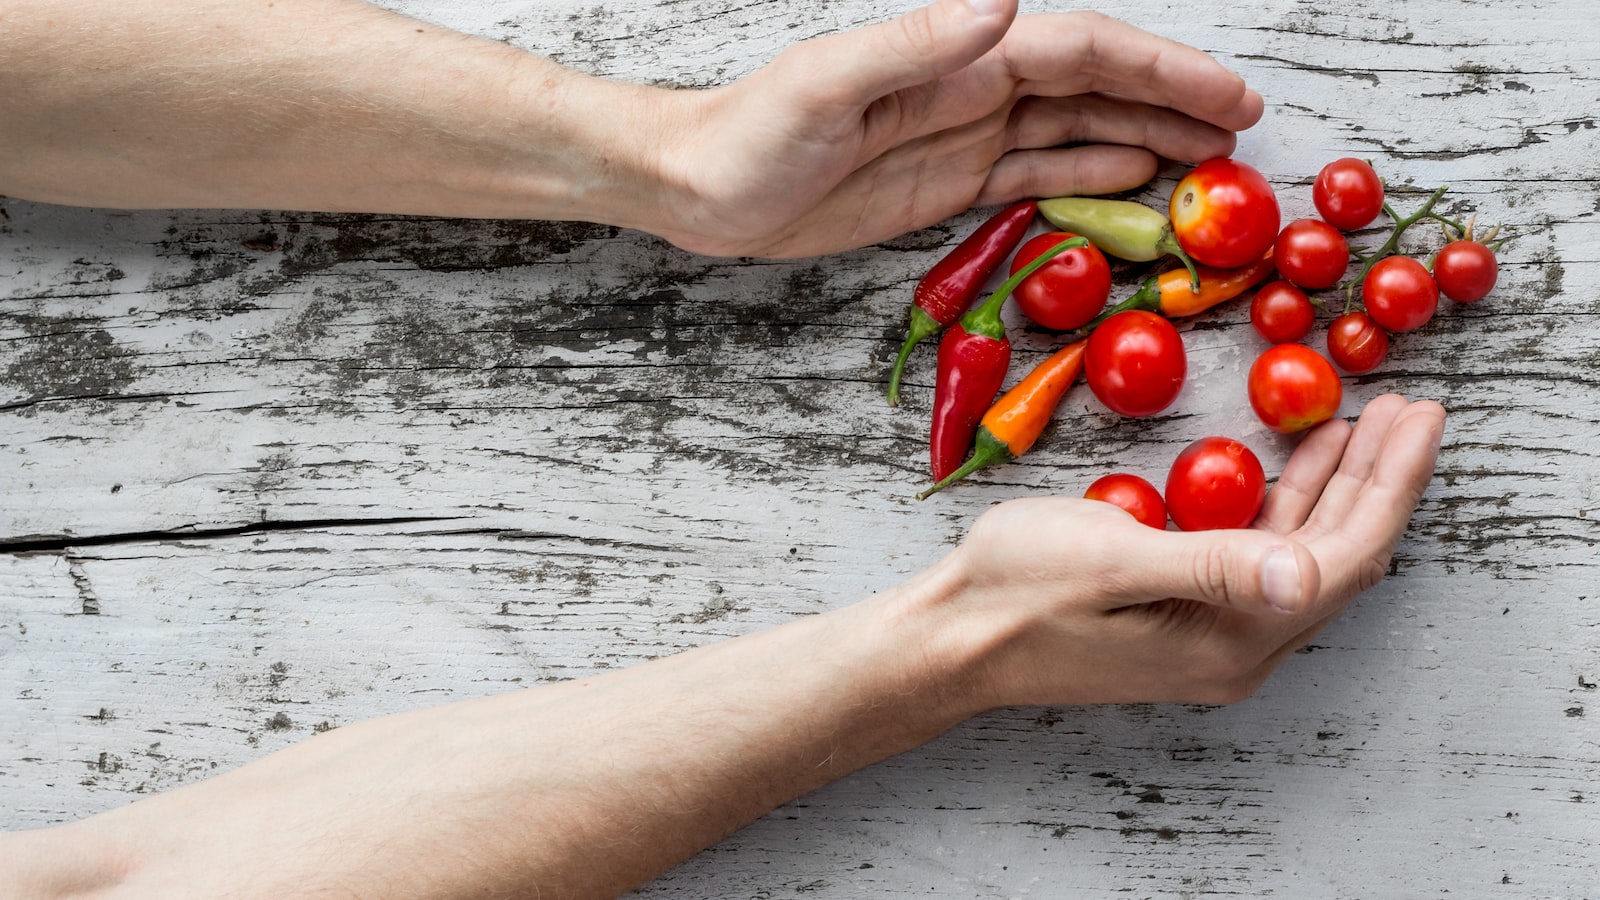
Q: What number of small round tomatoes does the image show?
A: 12